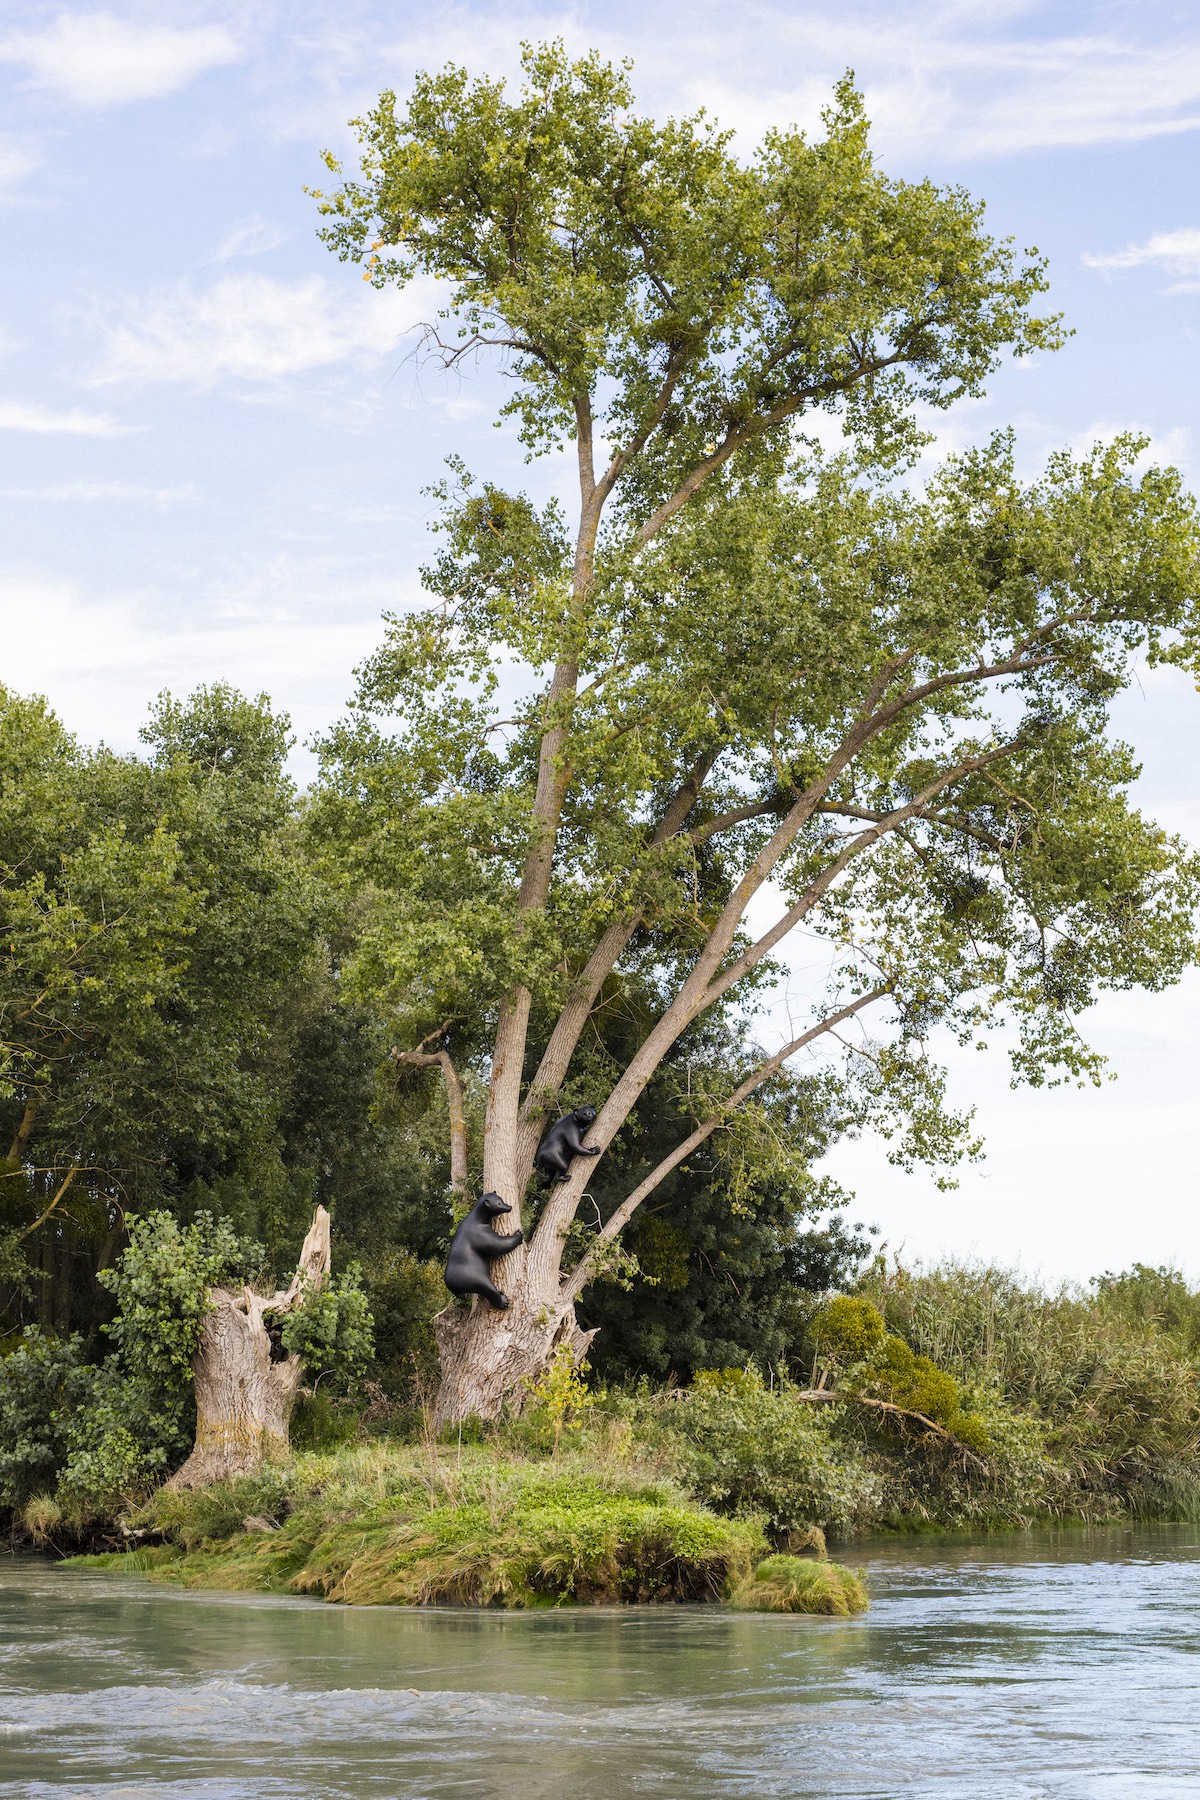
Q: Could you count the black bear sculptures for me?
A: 2